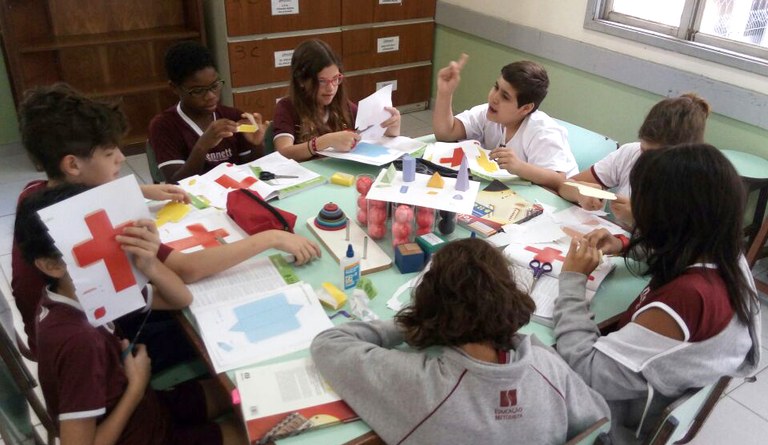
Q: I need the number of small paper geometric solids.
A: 4